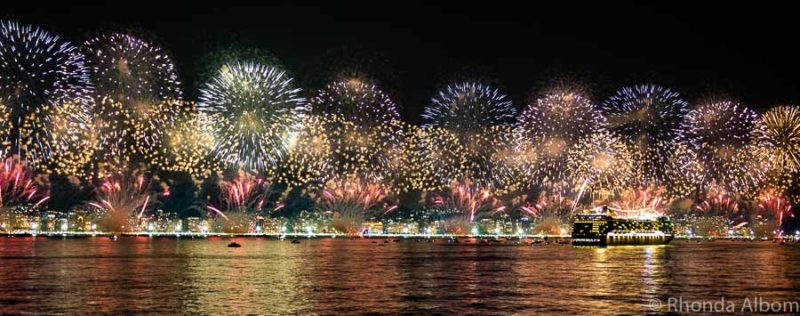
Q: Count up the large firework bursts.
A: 9